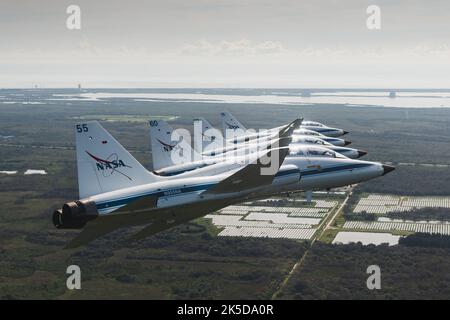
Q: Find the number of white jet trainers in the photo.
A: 4